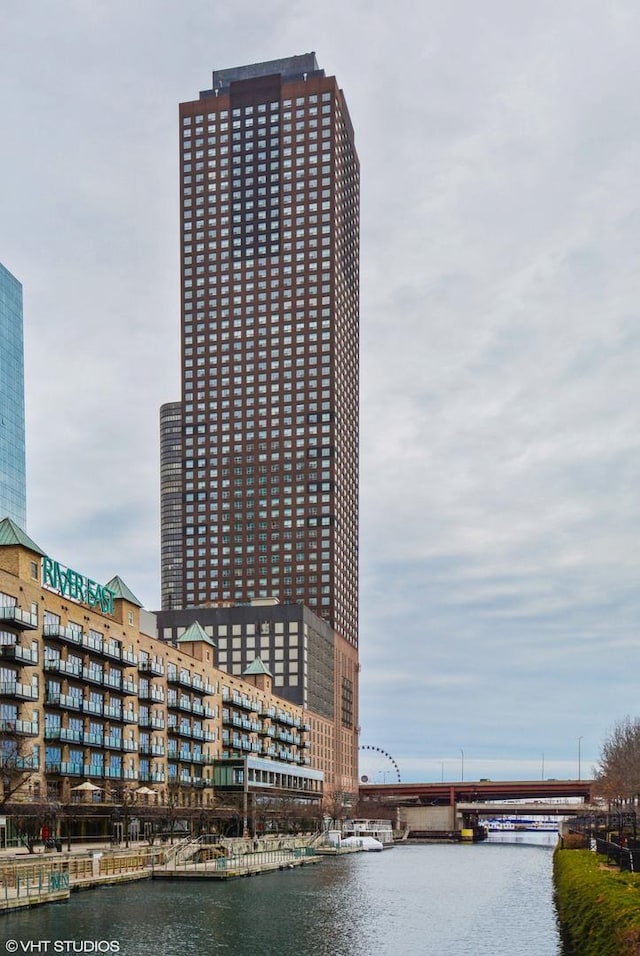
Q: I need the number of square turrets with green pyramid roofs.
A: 4